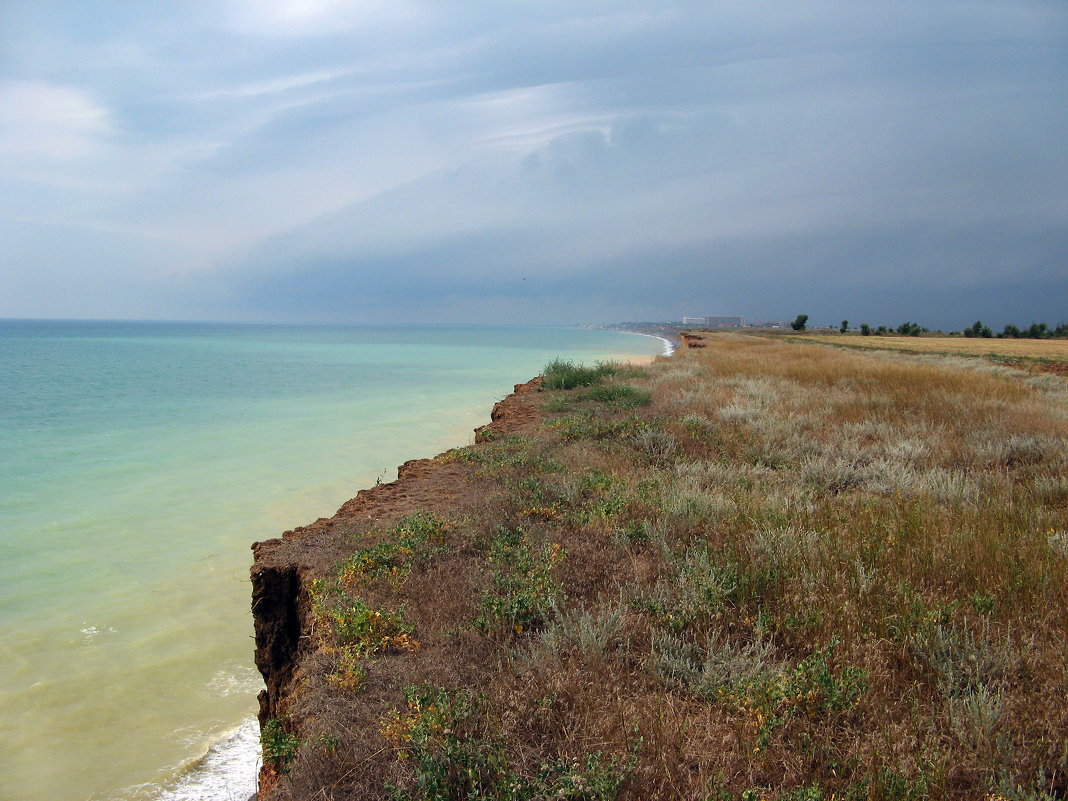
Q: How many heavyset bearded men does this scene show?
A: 0